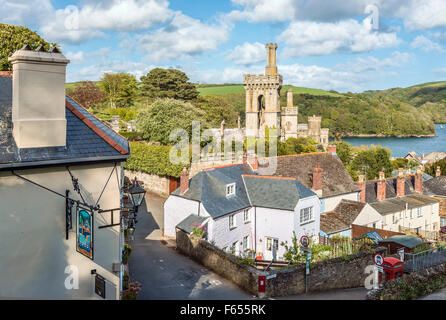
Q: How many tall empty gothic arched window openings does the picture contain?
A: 1